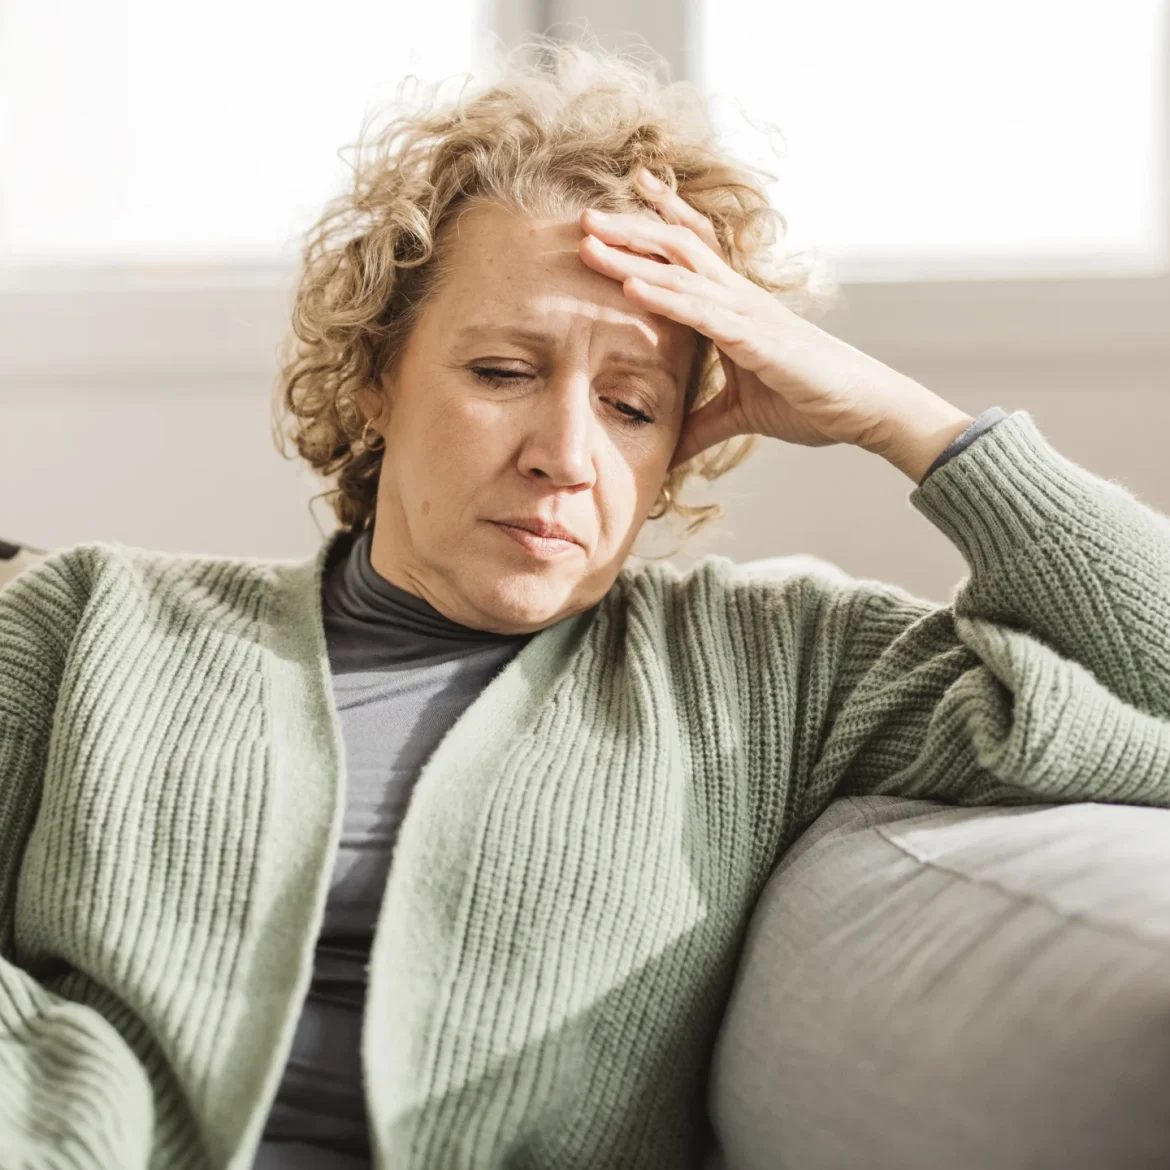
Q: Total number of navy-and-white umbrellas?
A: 0